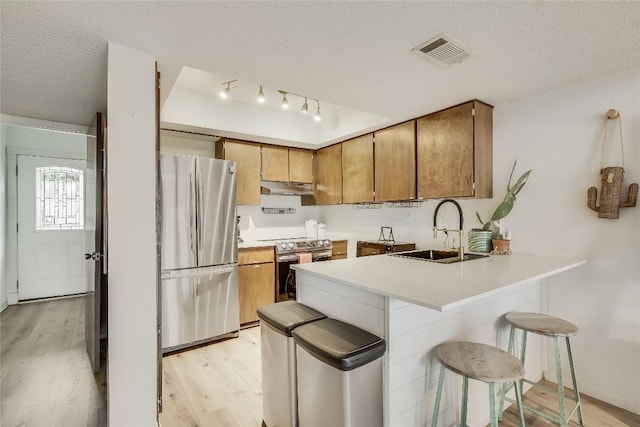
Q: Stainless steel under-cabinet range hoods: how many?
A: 1